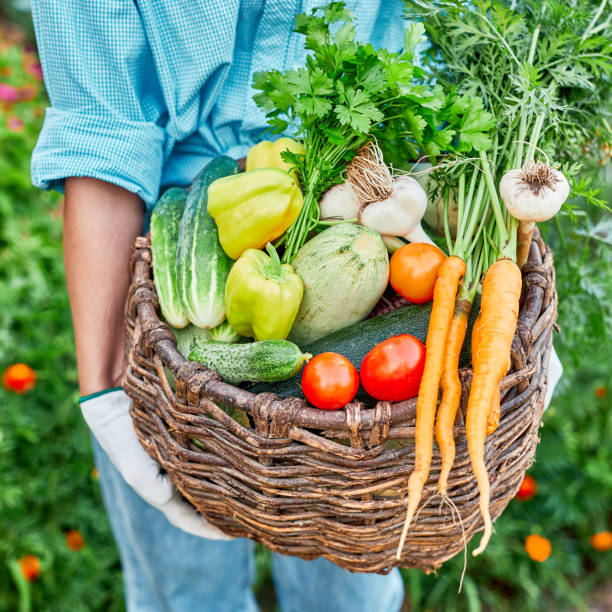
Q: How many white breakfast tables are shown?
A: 0